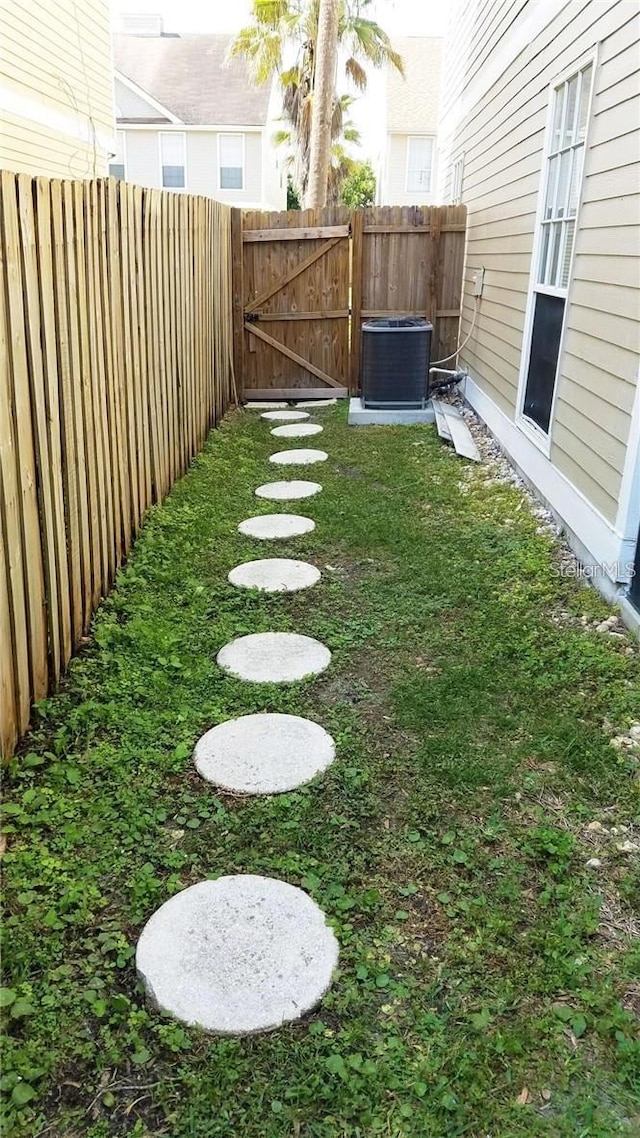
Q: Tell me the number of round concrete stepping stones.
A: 9